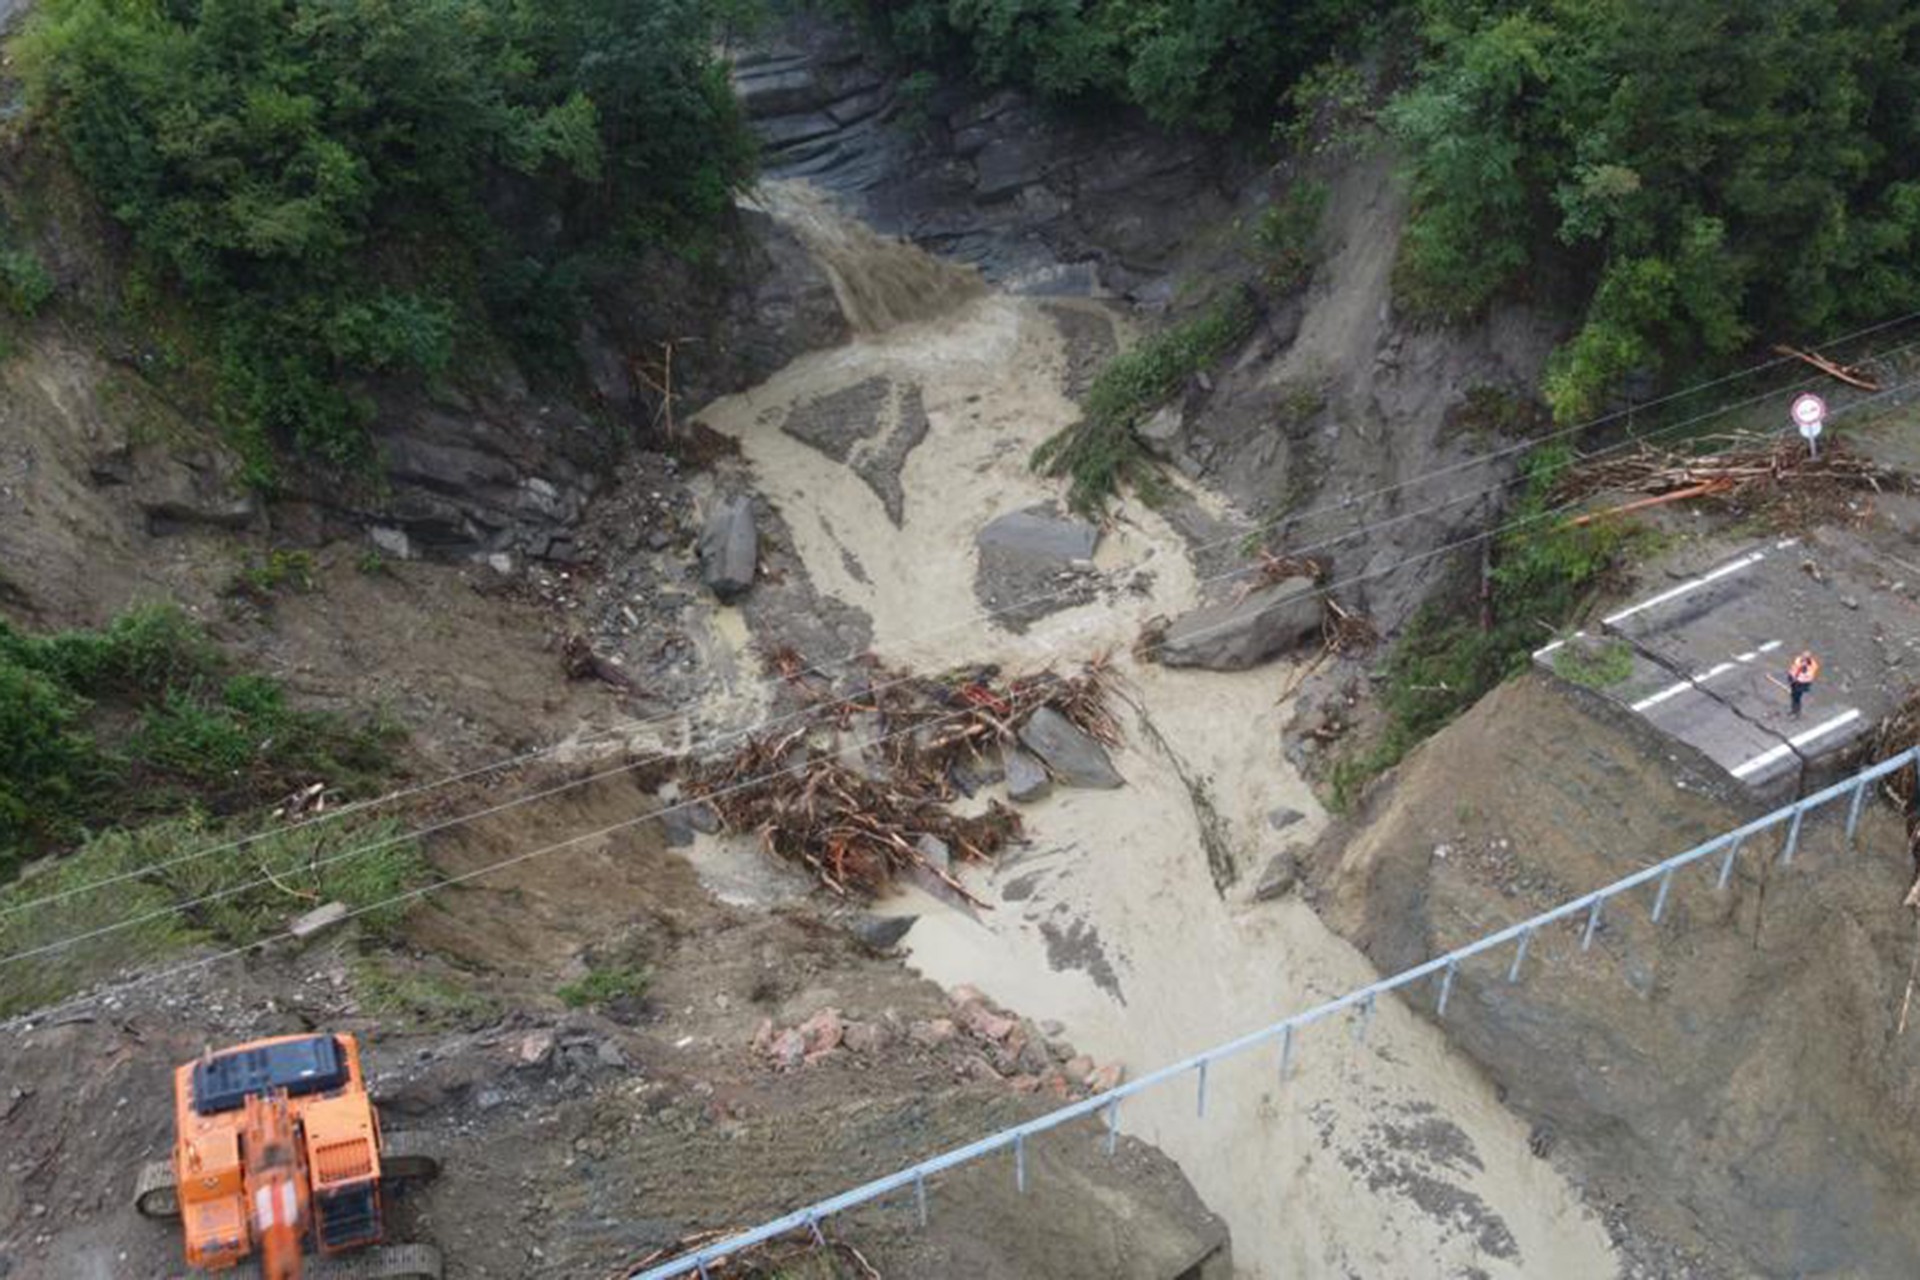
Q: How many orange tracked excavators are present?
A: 1